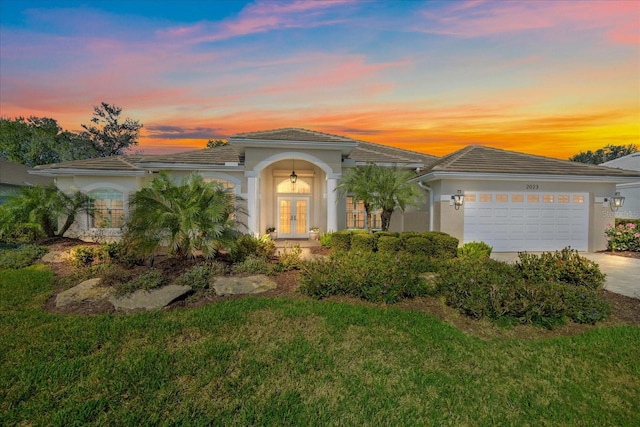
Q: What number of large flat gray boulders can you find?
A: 3